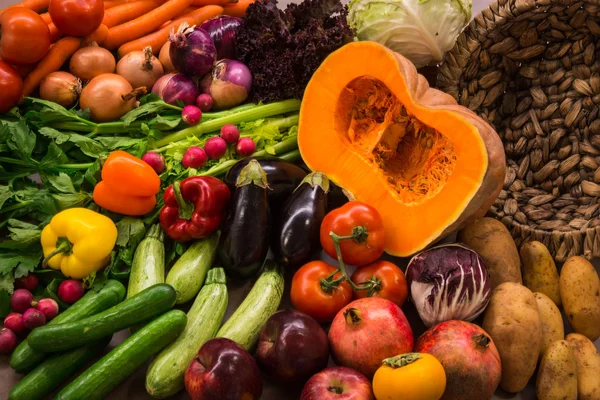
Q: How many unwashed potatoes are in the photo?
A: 7